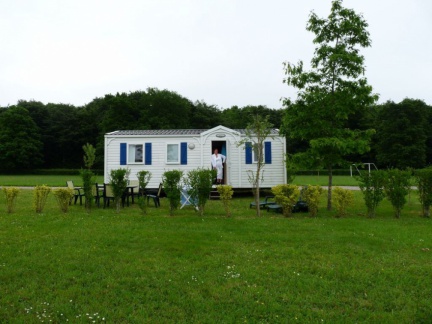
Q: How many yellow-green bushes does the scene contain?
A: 7